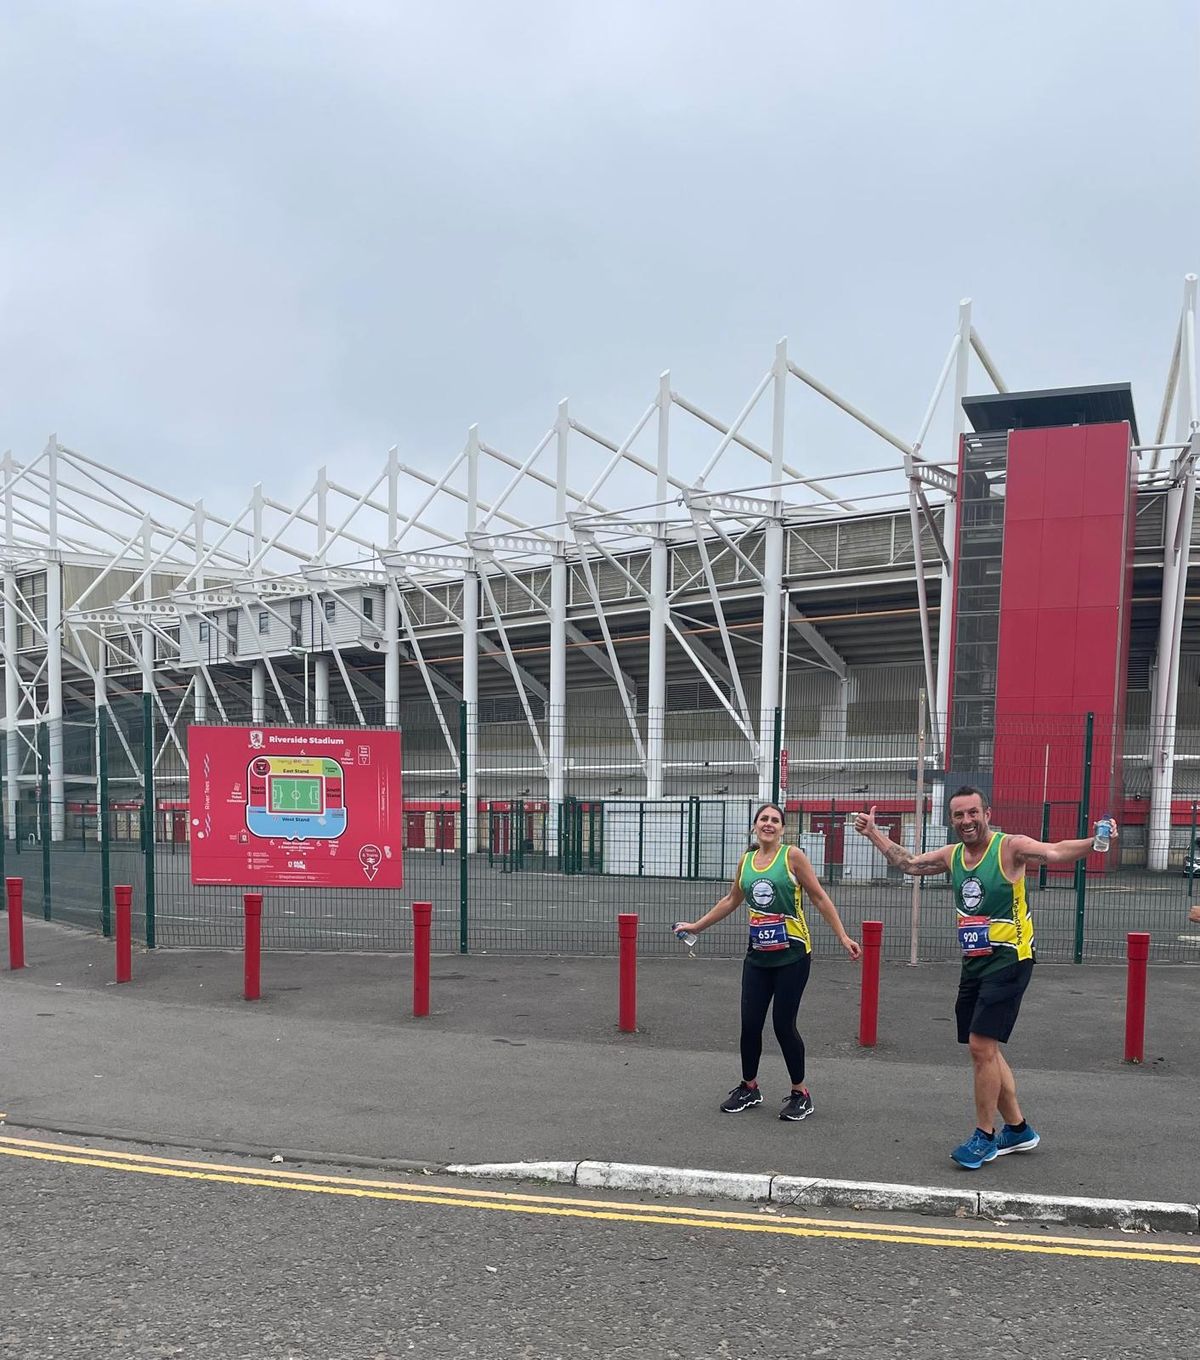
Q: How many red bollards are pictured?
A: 7